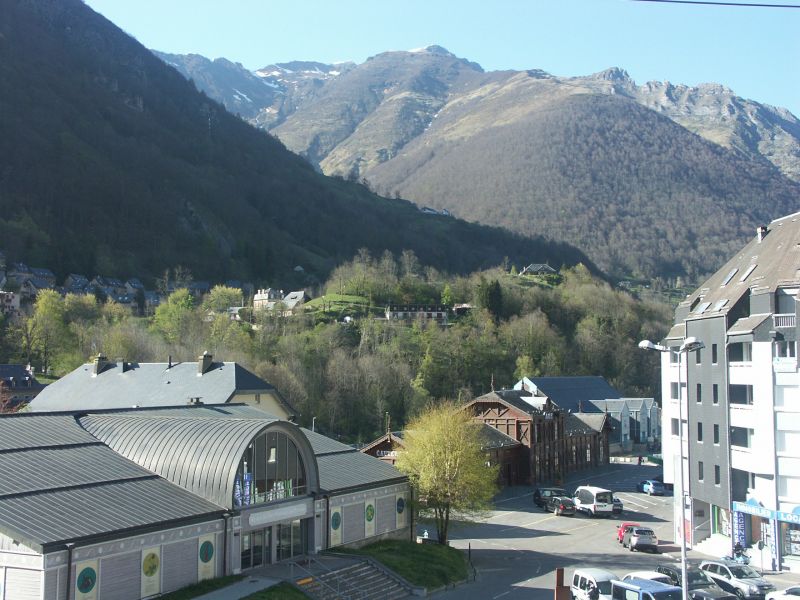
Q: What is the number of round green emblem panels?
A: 6